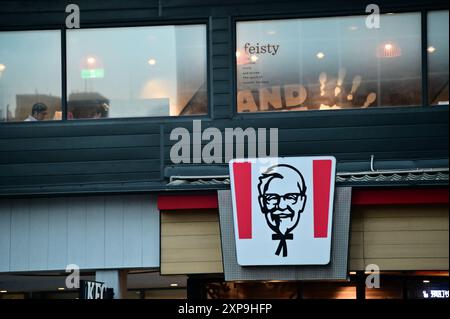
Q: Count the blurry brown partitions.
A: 2